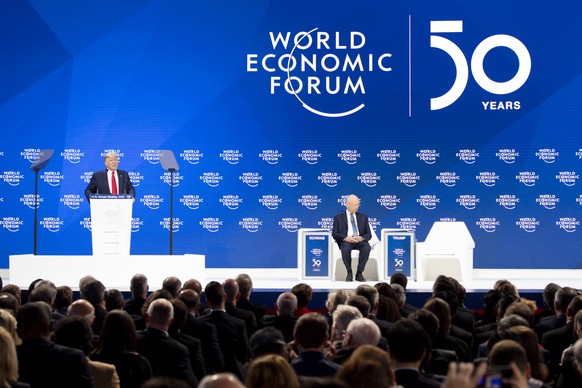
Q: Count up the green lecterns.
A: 0